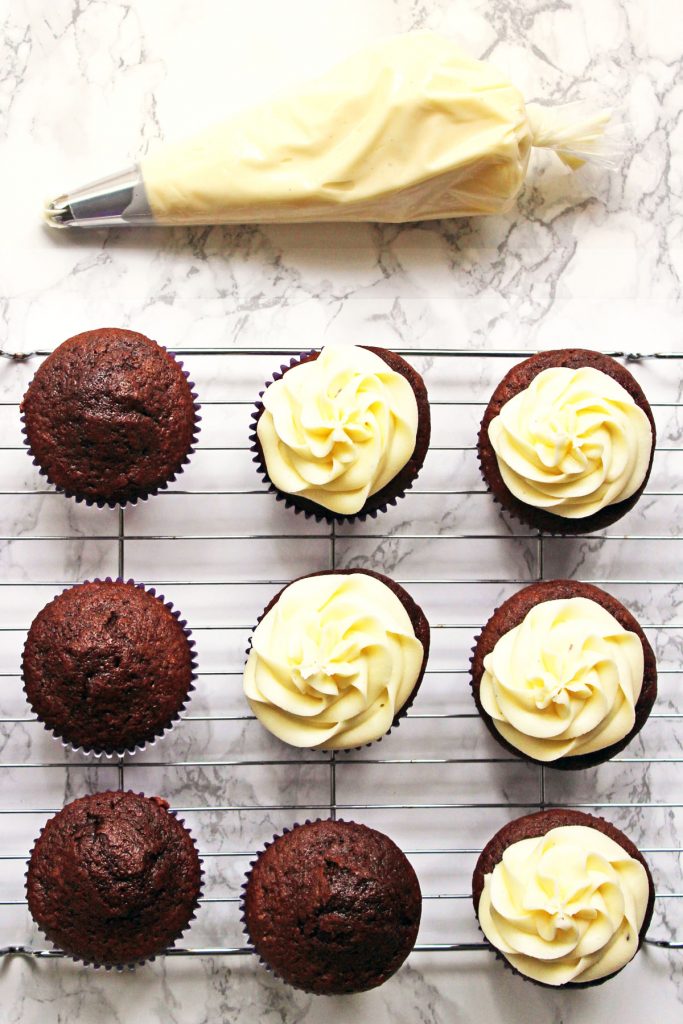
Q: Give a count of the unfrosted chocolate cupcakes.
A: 4